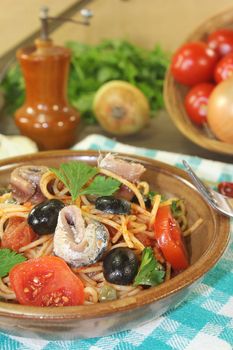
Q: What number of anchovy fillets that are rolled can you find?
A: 2